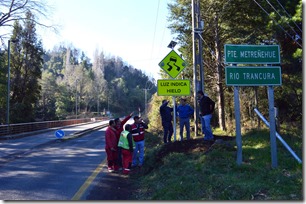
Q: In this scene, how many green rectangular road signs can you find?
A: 2